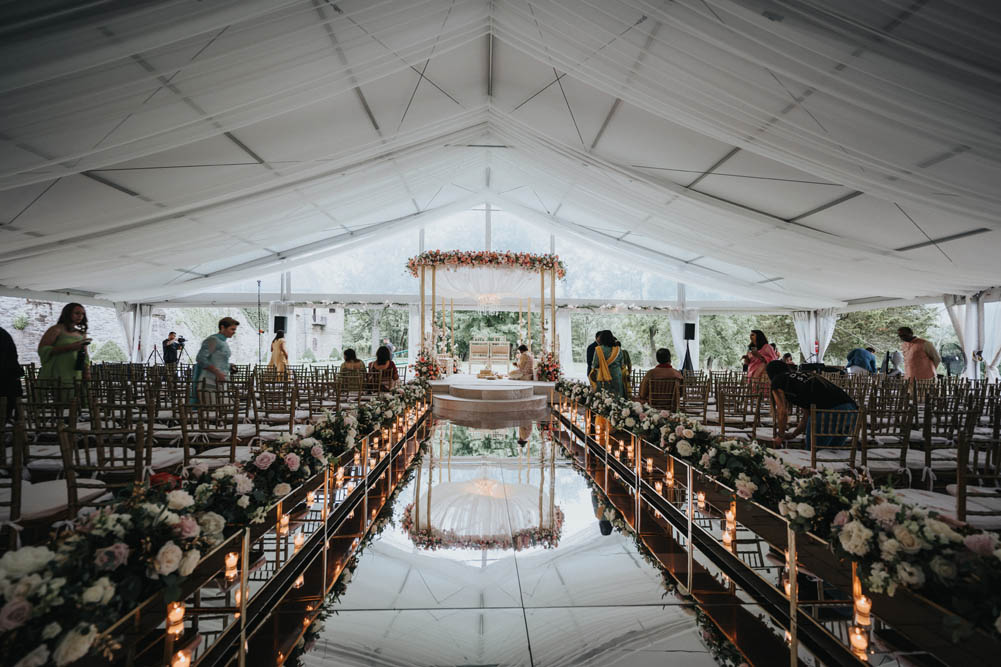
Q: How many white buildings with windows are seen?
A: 1